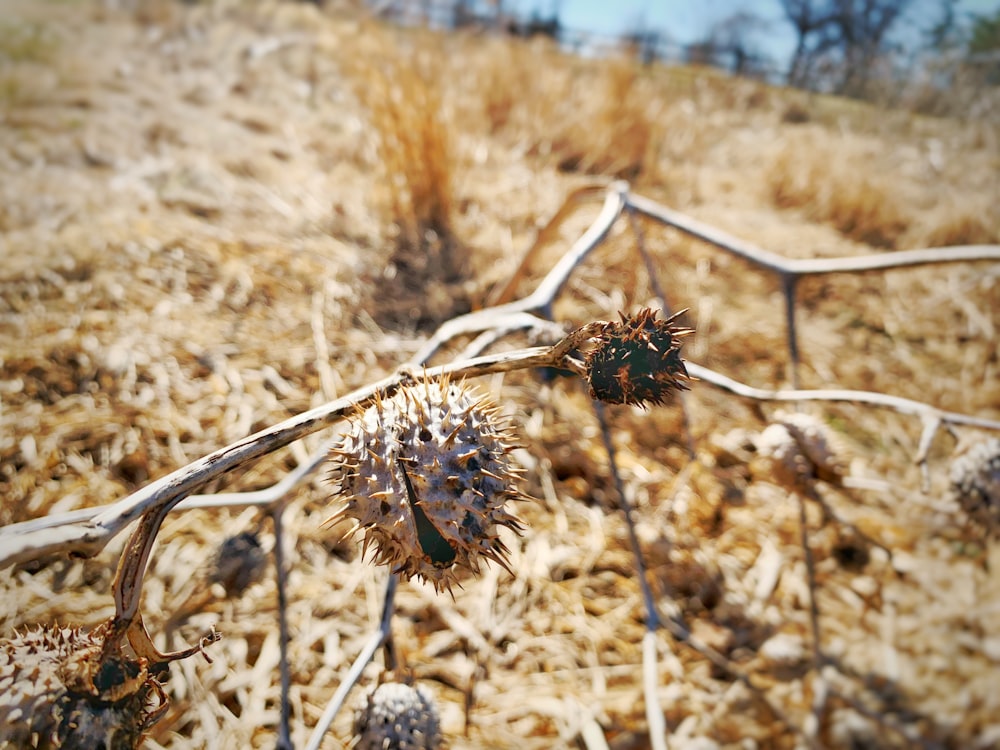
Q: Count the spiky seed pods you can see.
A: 7